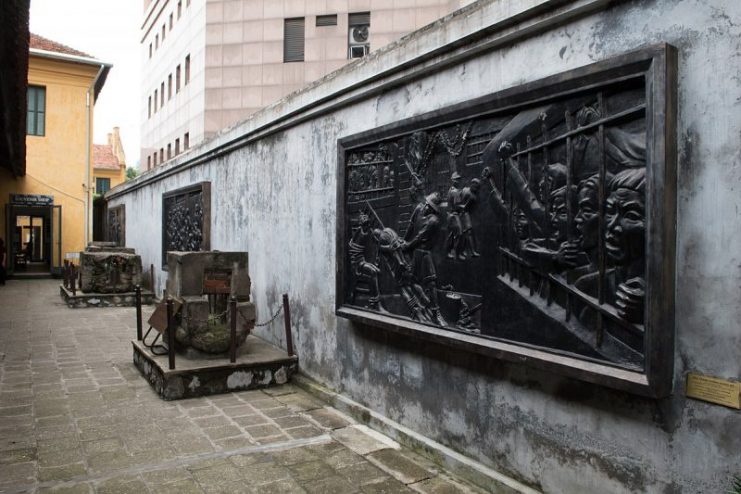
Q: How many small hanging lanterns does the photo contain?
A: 0